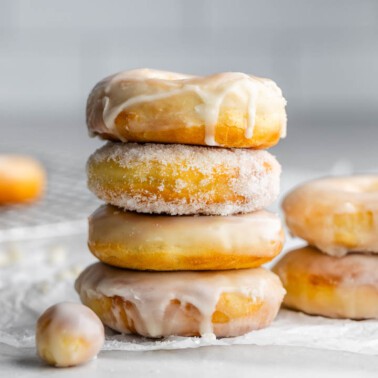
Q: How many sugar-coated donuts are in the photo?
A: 1